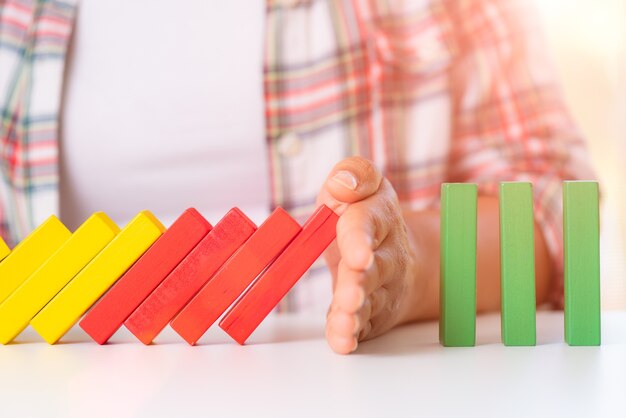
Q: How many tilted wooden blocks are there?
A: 8